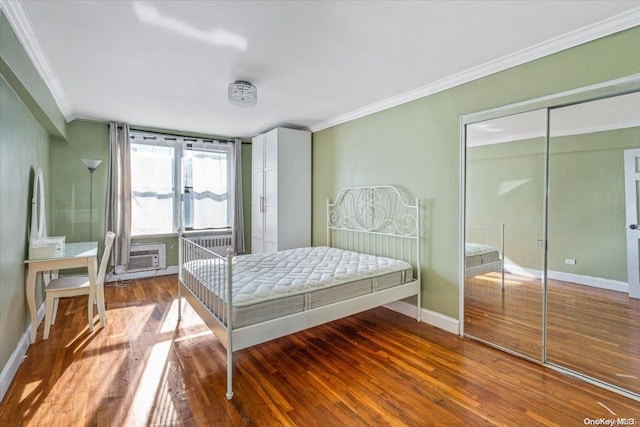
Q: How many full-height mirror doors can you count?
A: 2